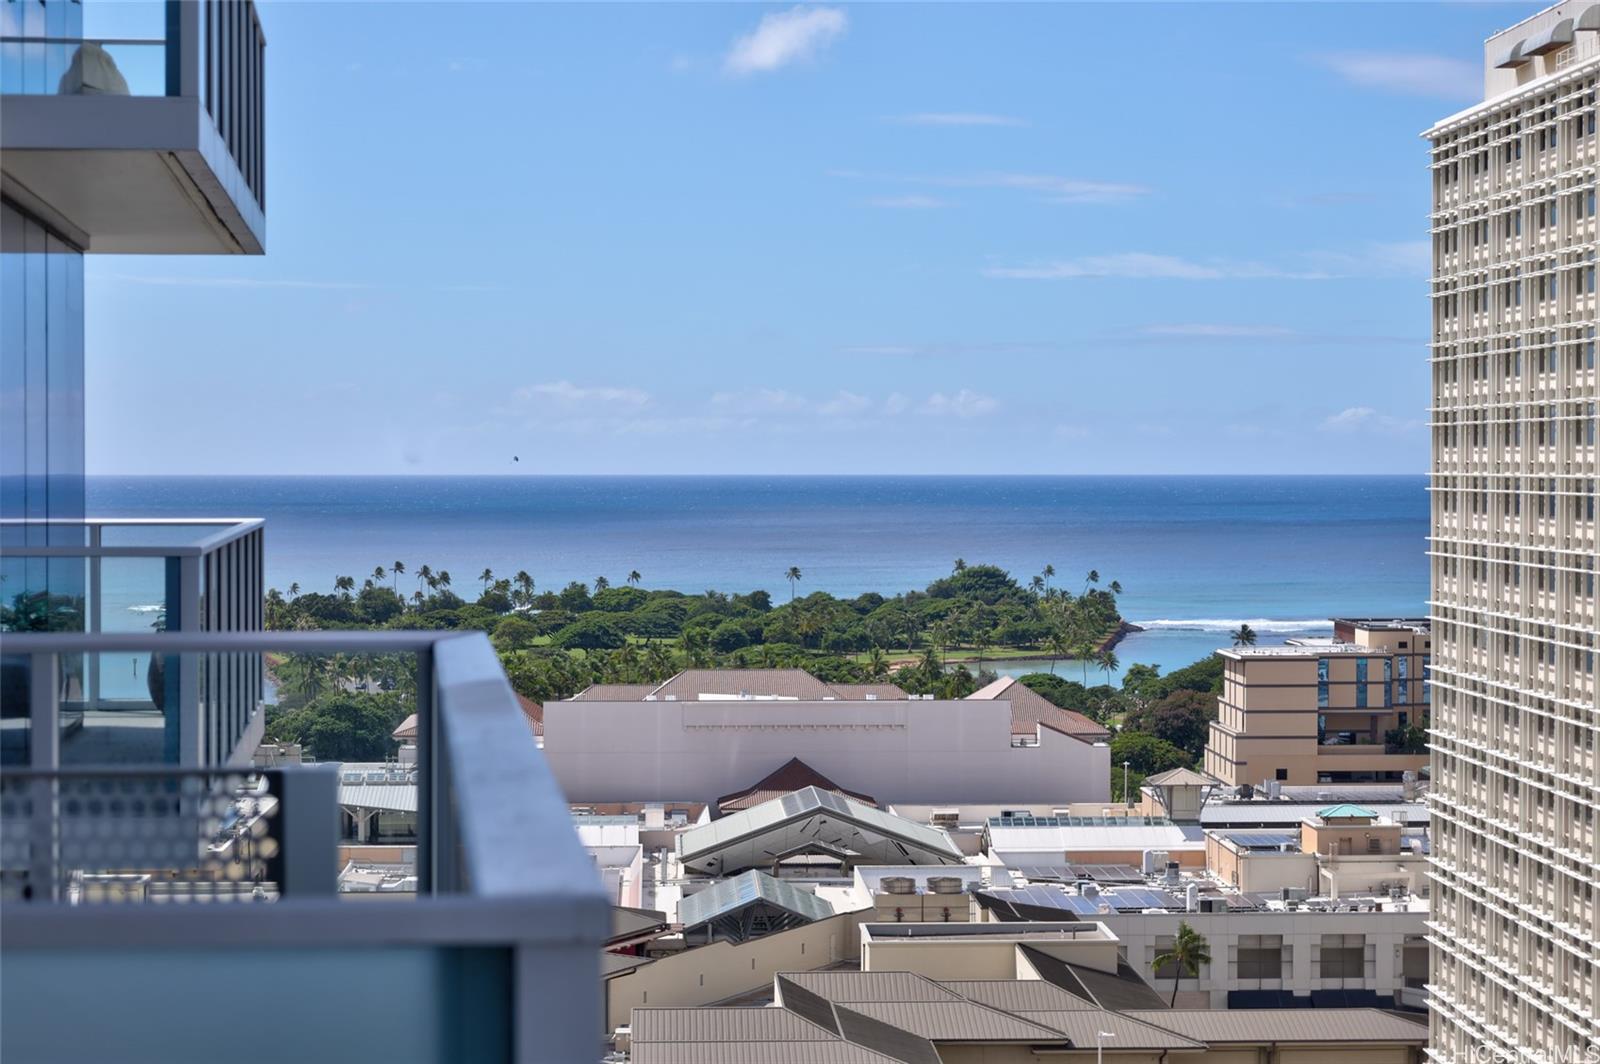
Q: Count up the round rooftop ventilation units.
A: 2